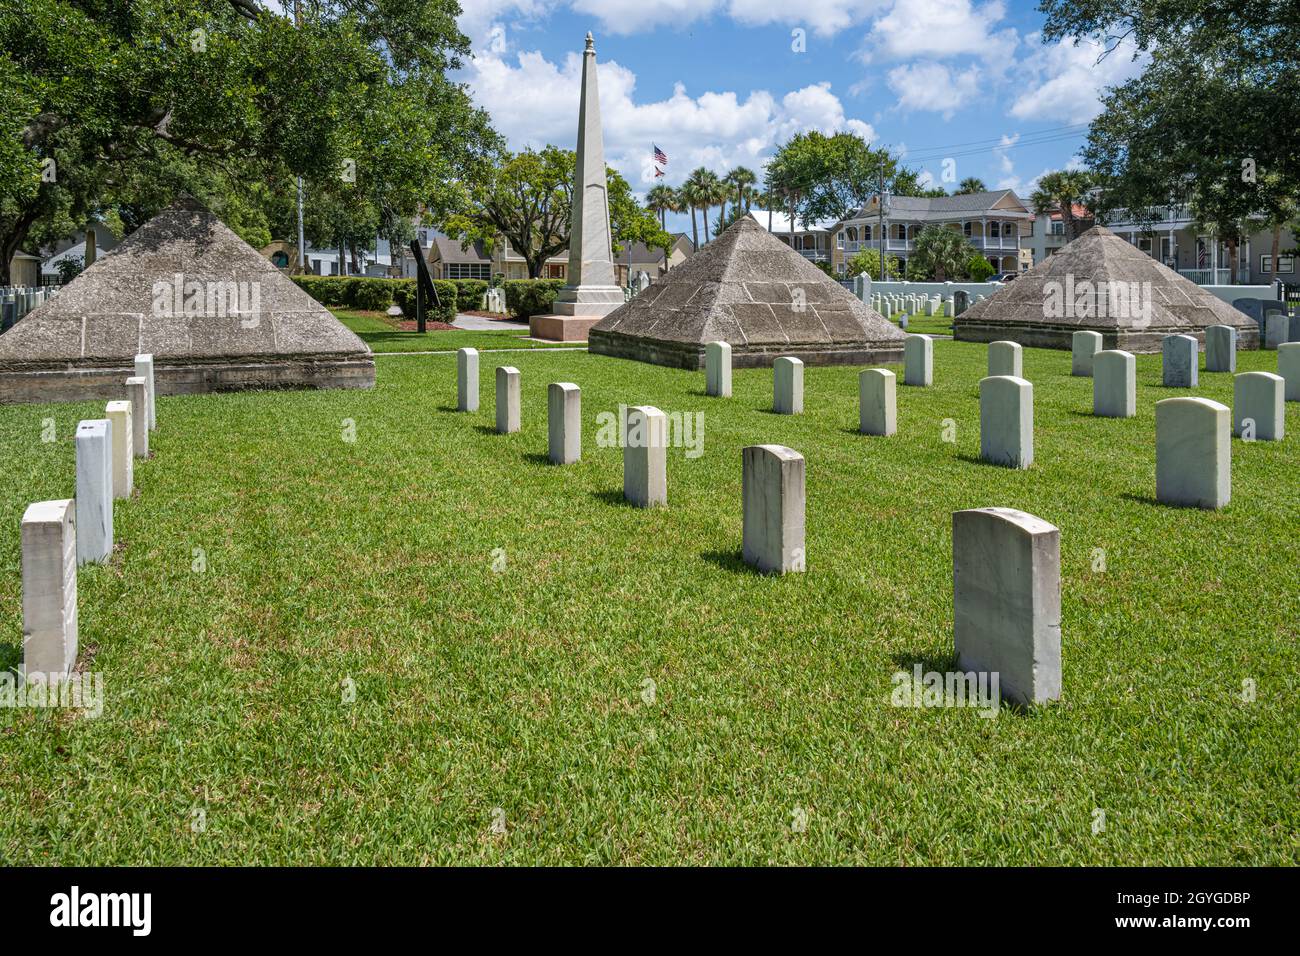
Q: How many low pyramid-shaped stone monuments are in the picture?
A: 3